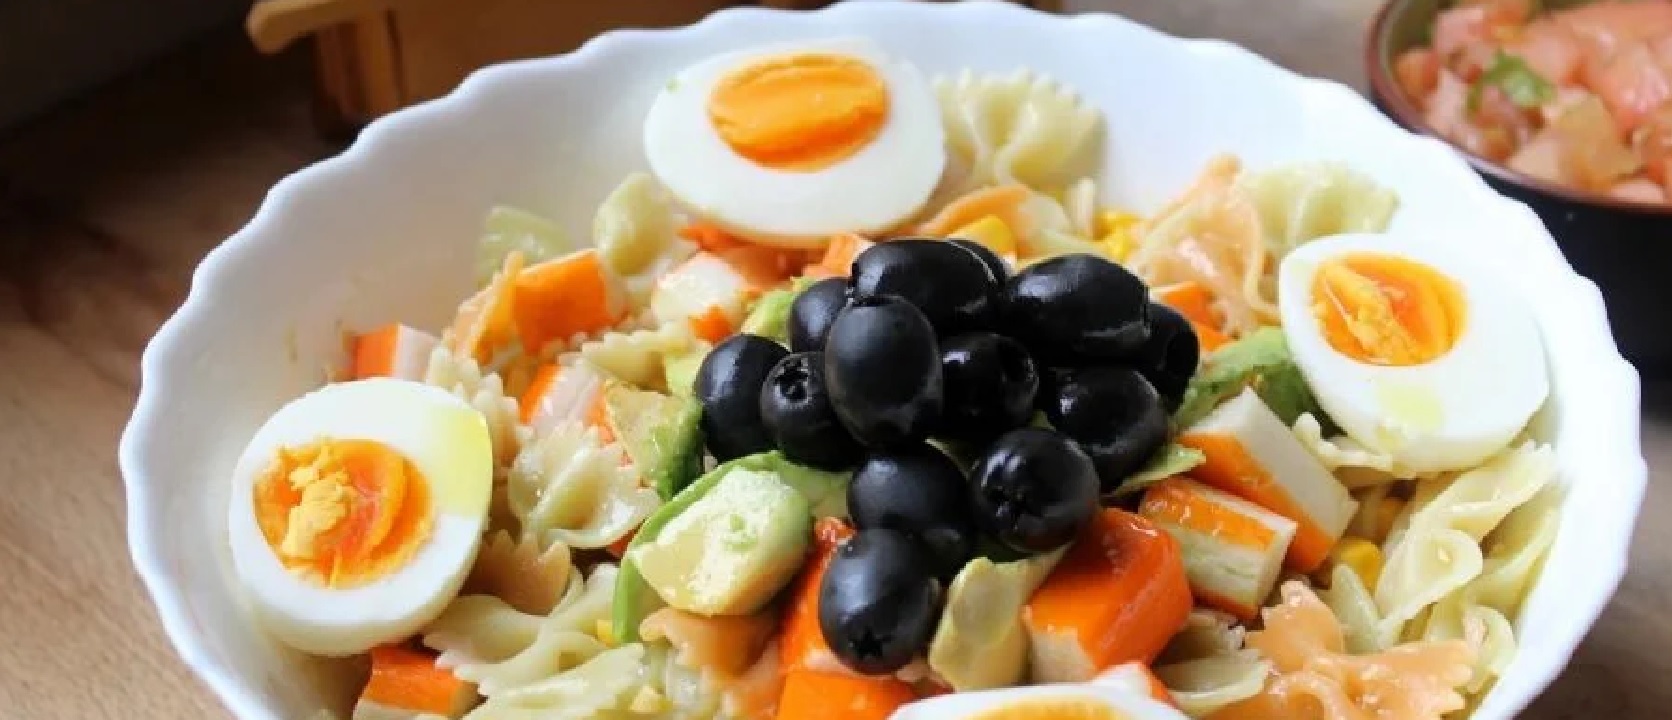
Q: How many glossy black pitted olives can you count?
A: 13